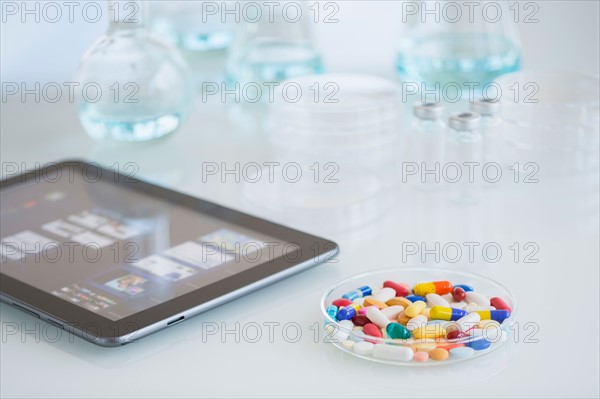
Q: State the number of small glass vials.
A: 3